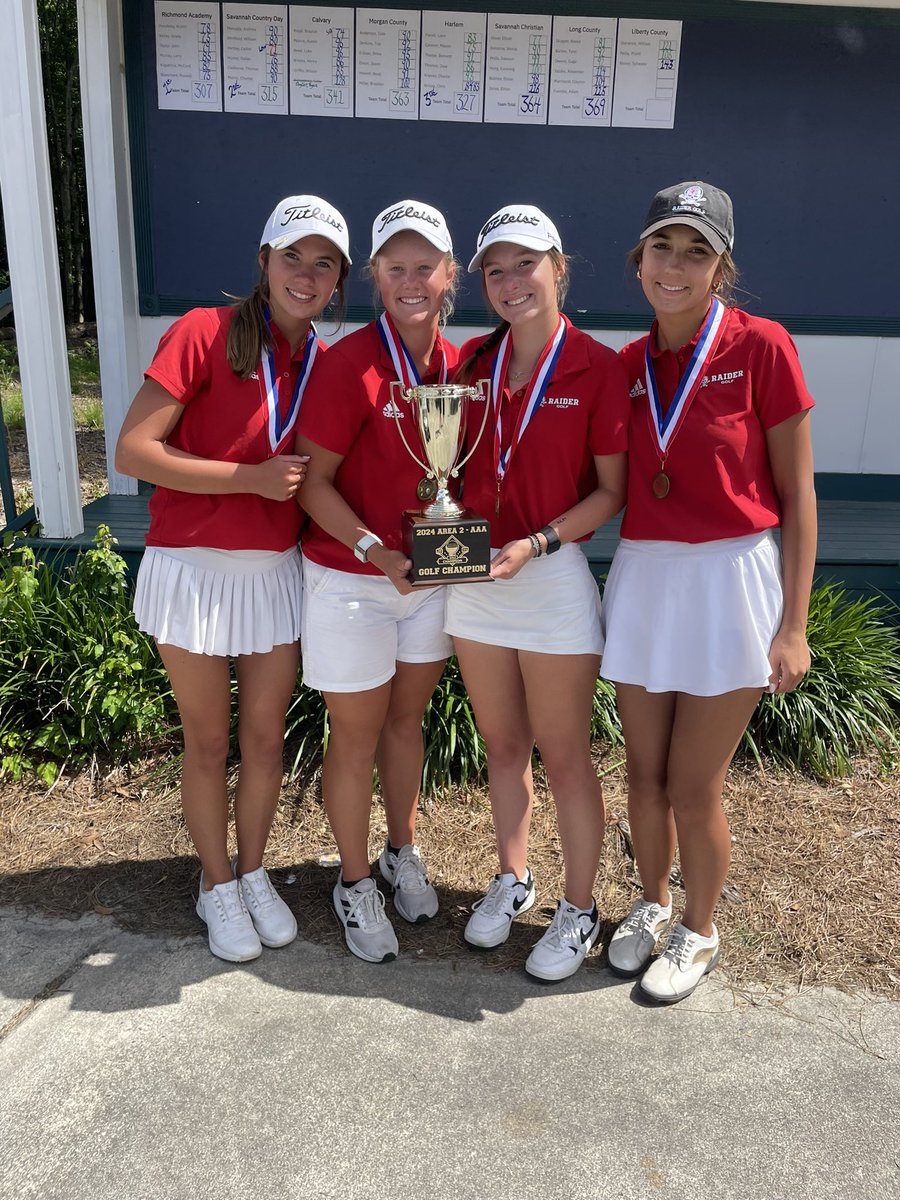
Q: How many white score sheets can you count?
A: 8